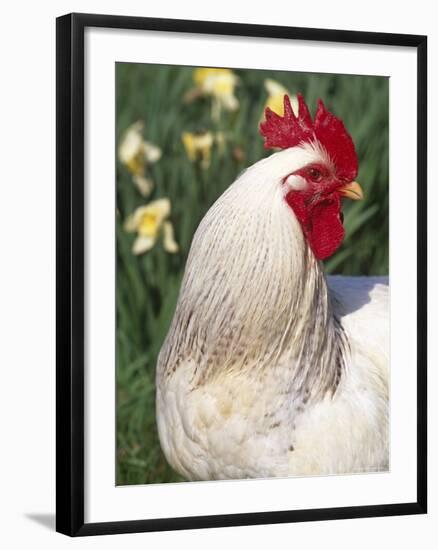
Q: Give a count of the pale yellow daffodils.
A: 5